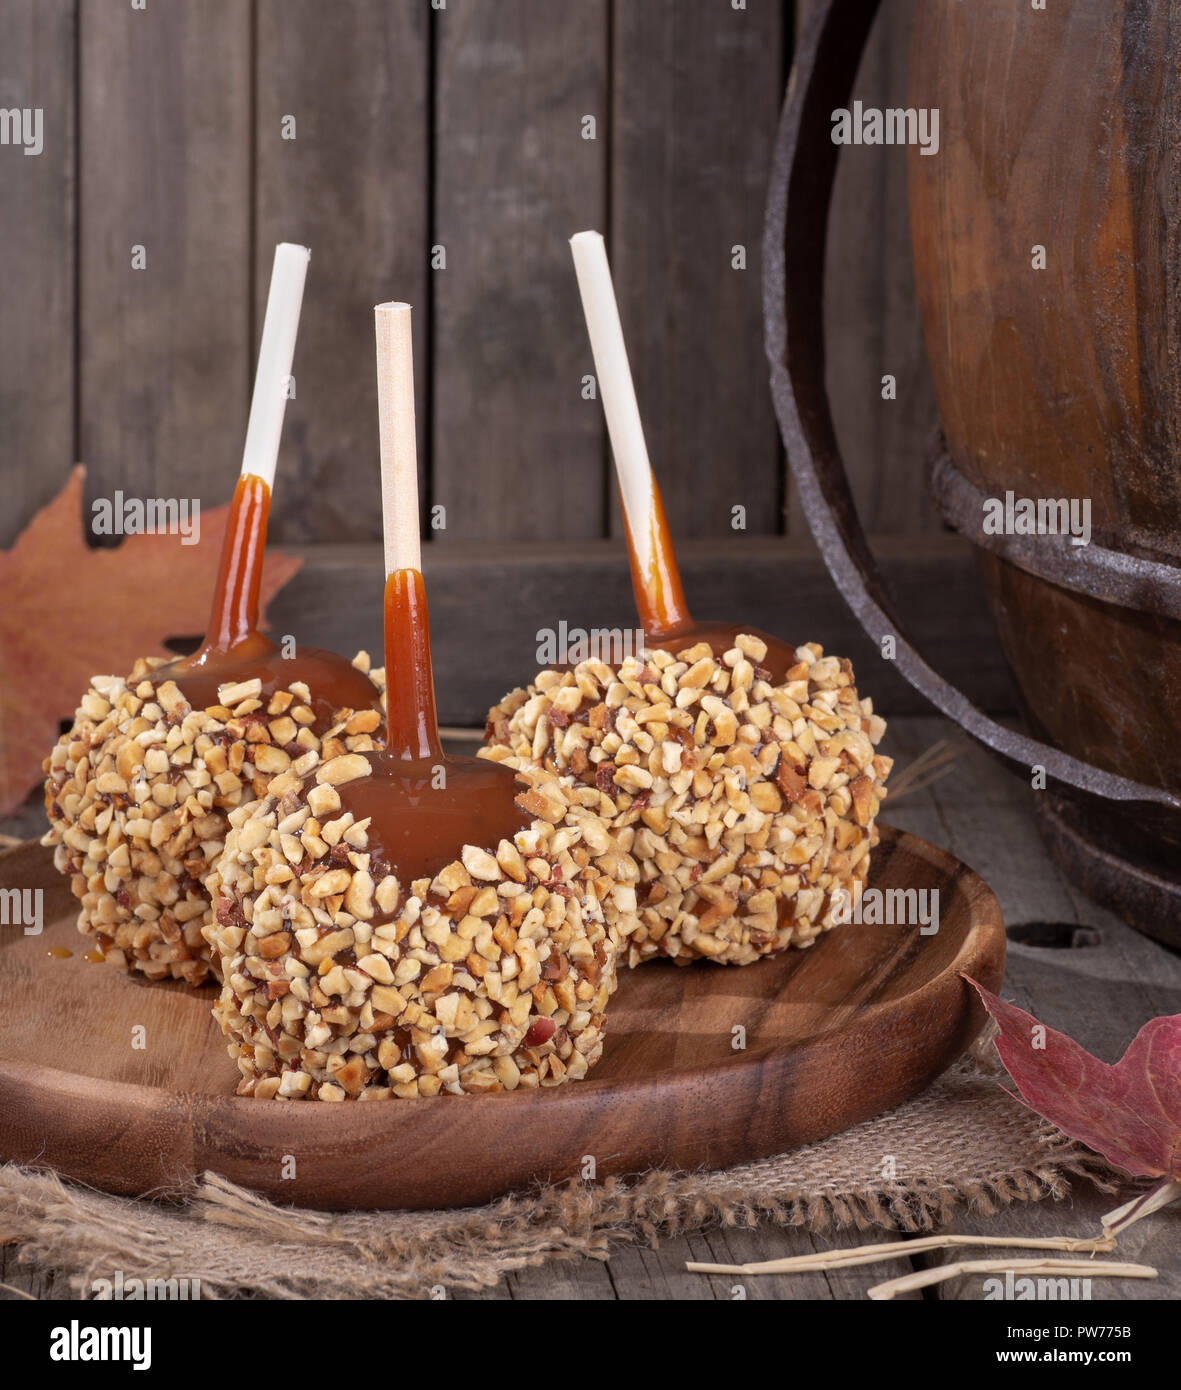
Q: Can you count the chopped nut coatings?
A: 3